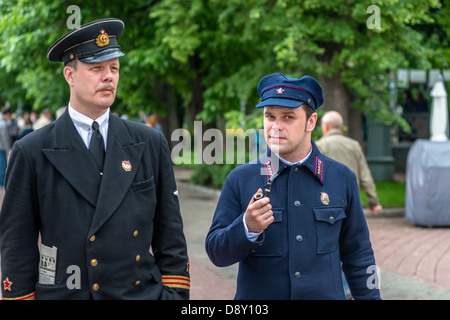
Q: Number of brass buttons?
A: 6